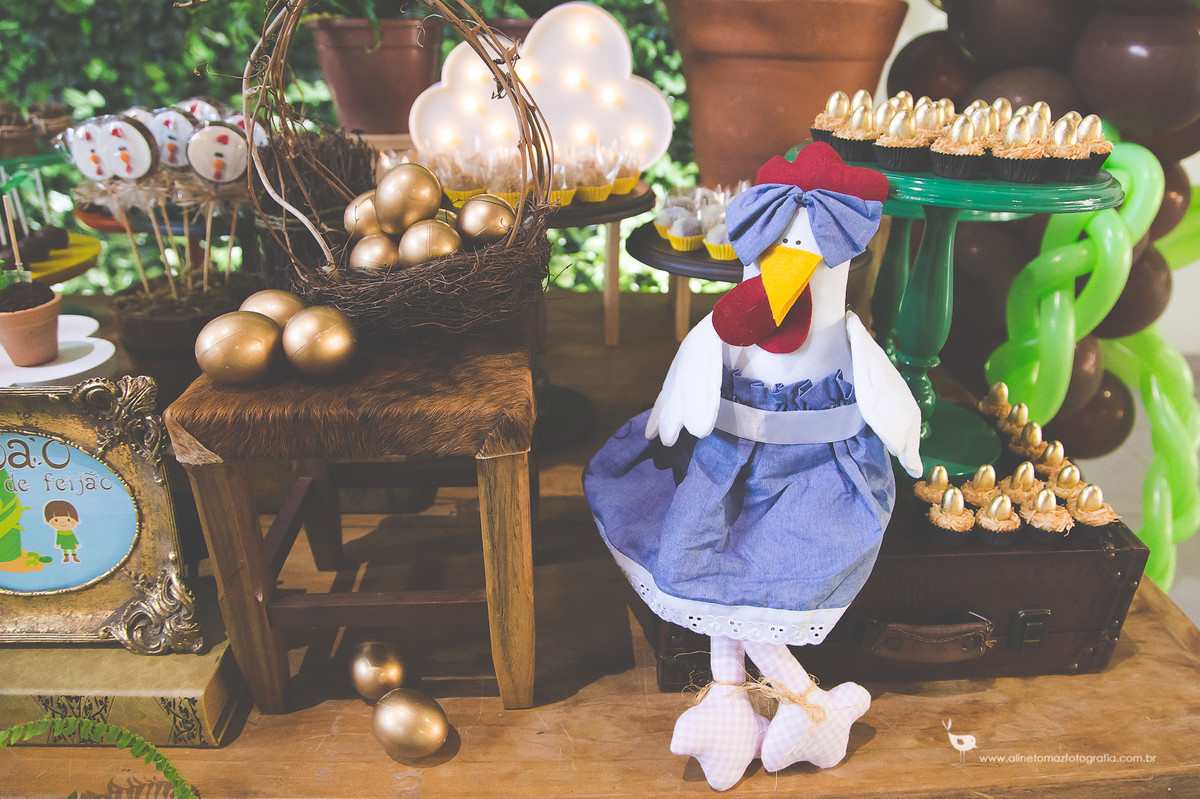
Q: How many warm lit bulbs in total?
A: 10